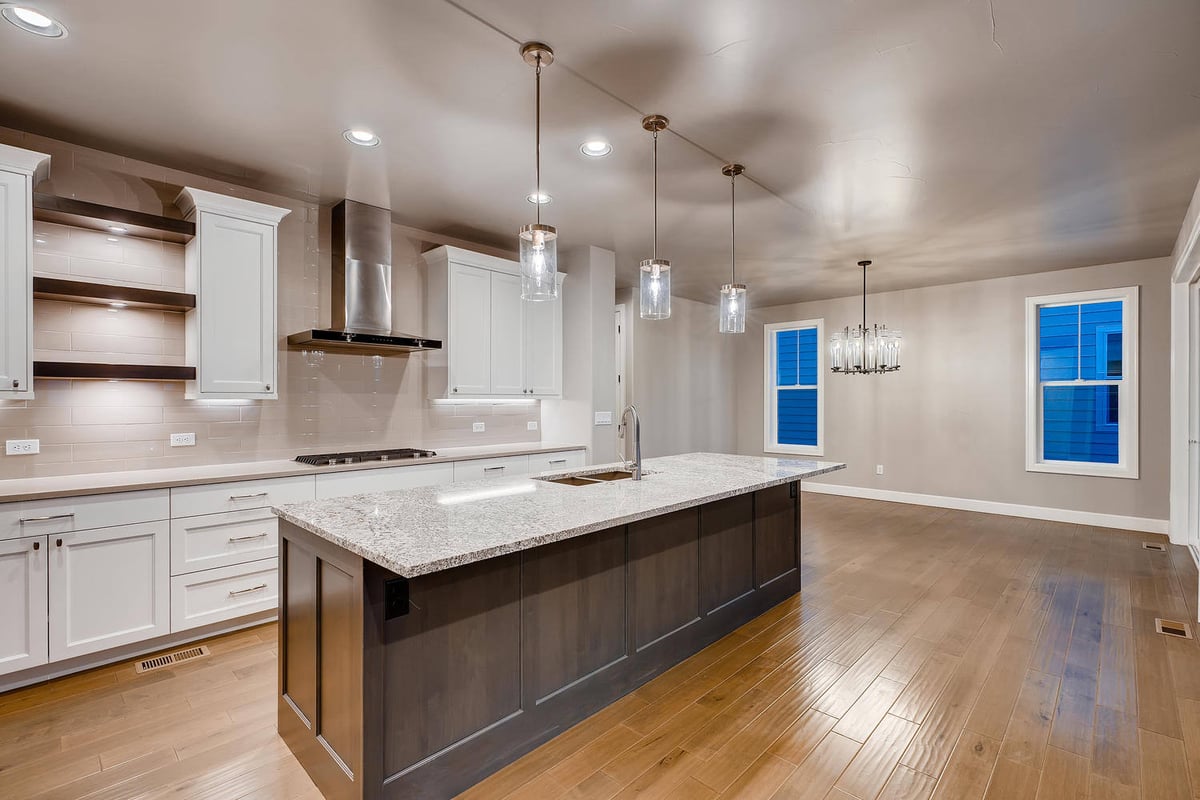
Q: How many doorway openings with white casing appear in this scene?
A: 2